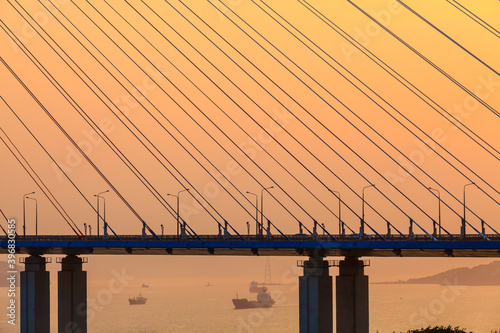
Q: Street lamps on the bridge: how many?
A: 12